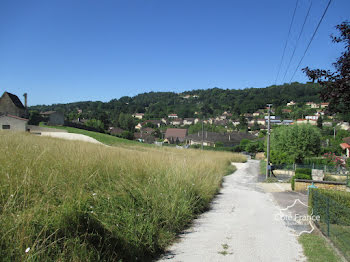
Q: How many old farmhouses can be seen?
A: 1